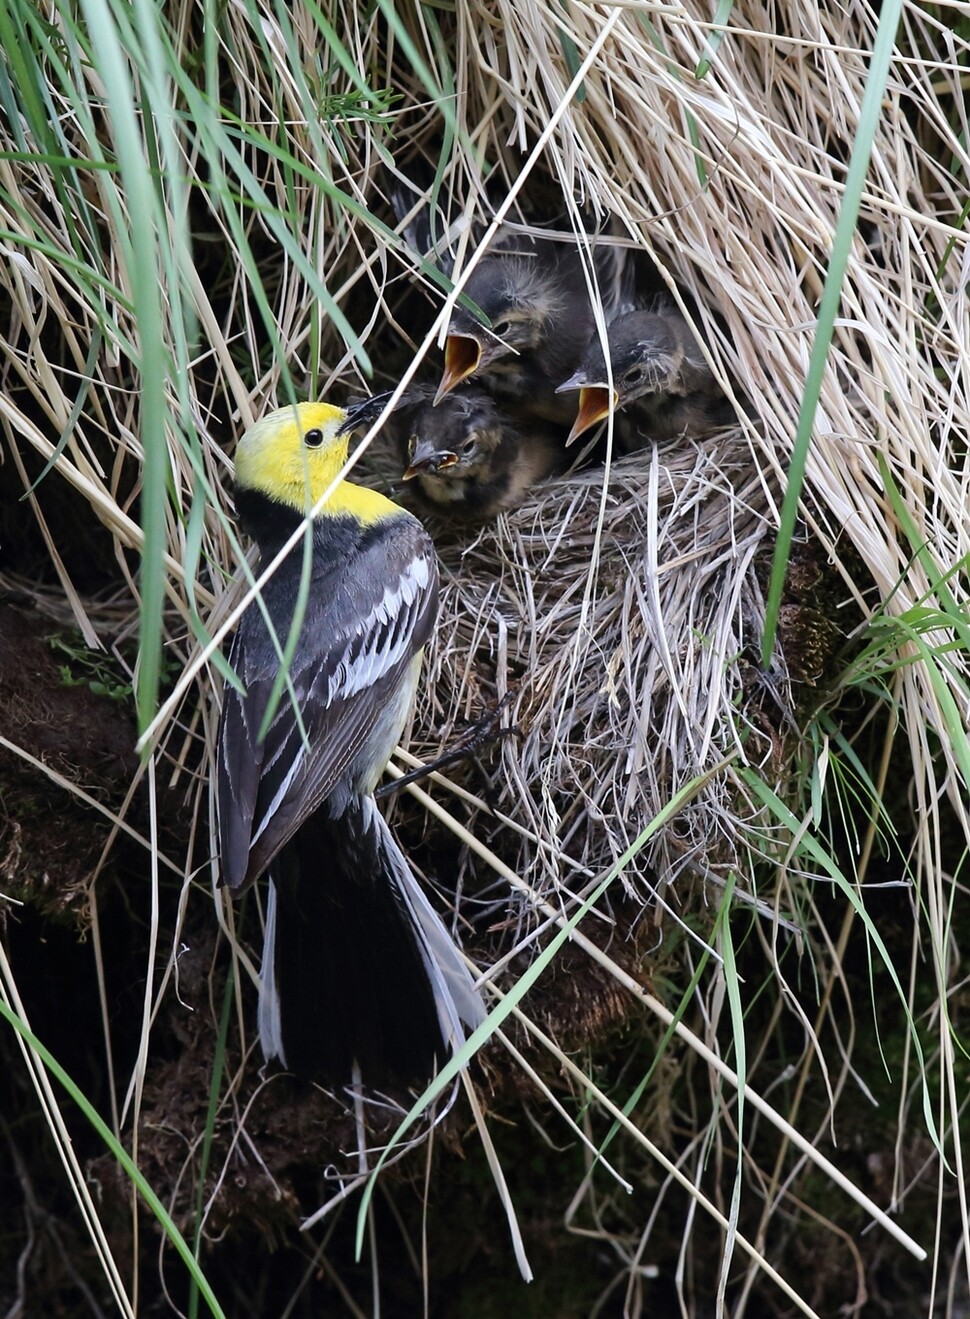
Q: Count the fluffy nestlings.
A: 3